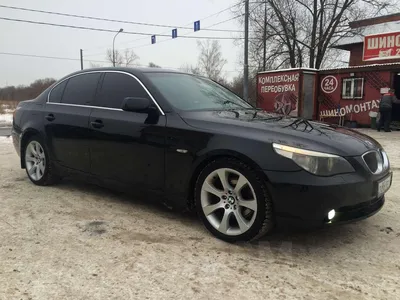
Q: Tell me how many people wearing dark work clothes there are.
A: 1